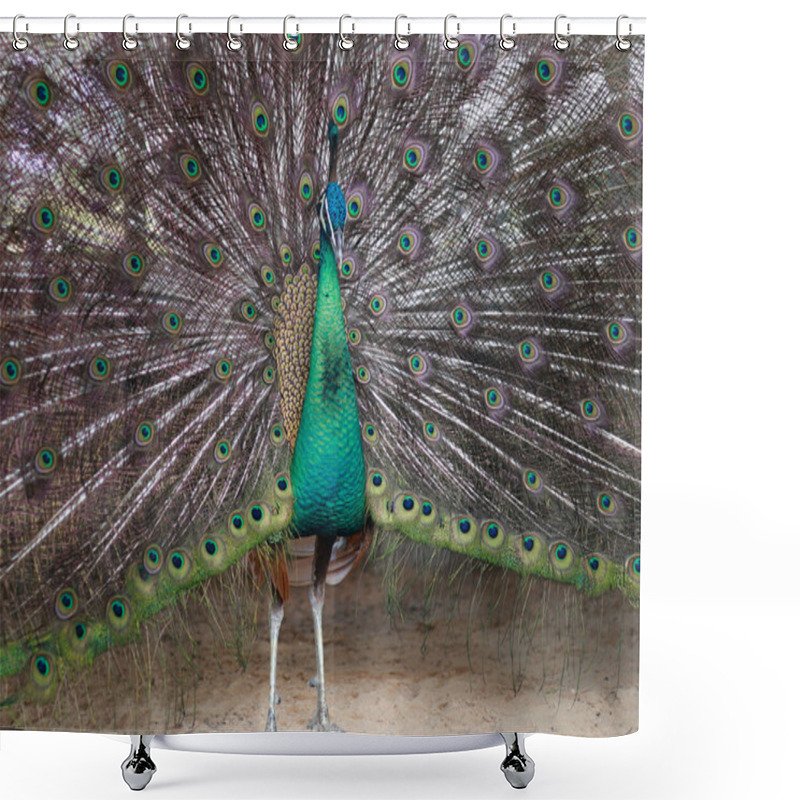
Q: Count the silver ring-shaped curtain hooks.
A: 12